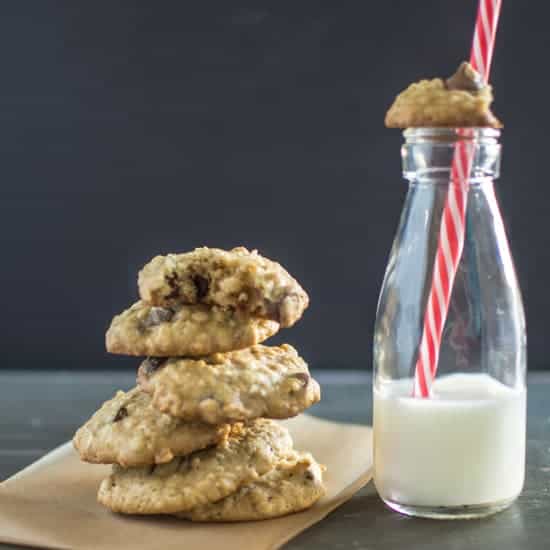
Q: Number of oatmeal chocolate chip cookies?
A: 7